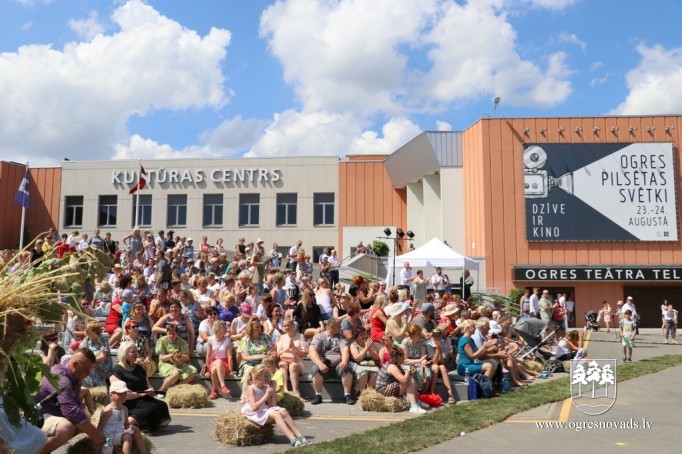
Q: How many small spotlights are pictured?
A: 9